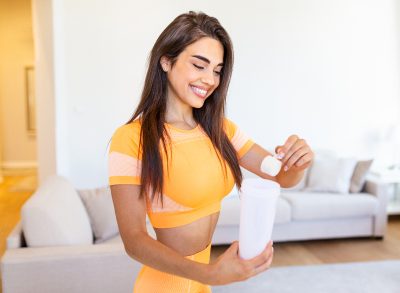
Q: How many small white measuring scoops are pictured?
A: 1